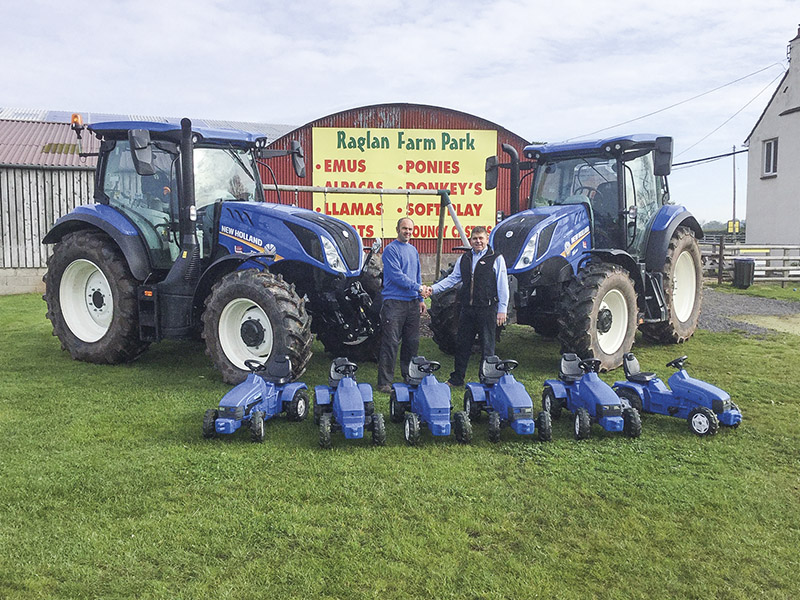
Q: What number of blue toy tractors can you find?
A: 6